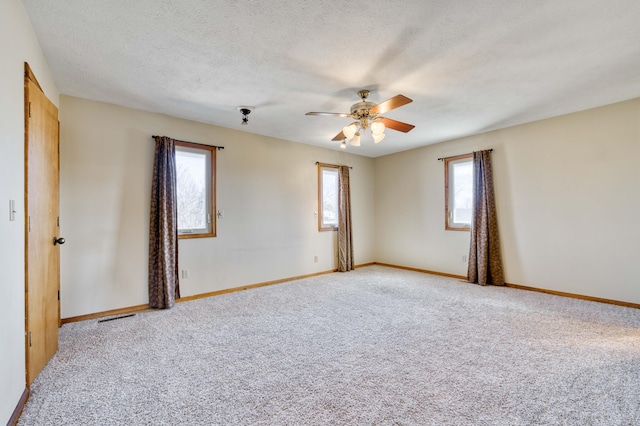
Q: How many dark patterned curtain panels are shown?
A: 3